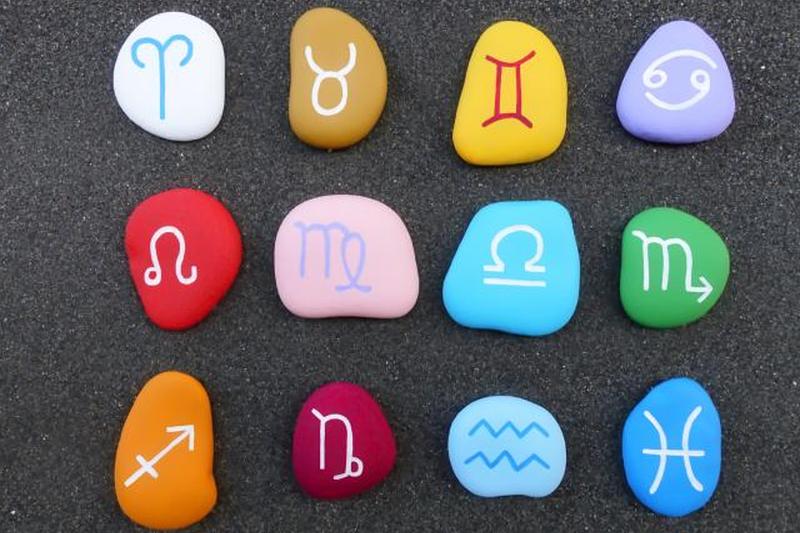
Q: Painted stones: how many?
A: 12